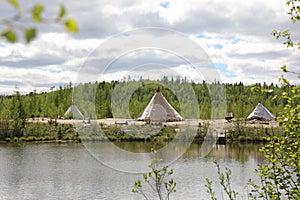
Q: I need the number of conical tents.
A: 3